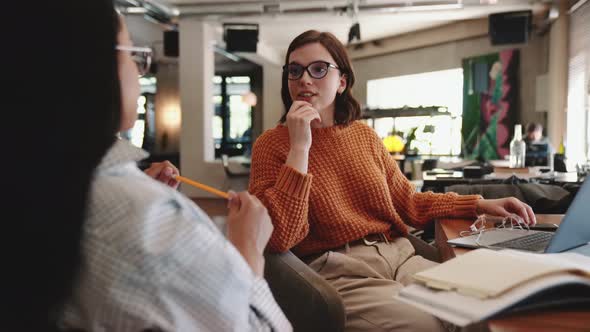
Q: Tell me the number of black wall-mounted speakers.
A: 3